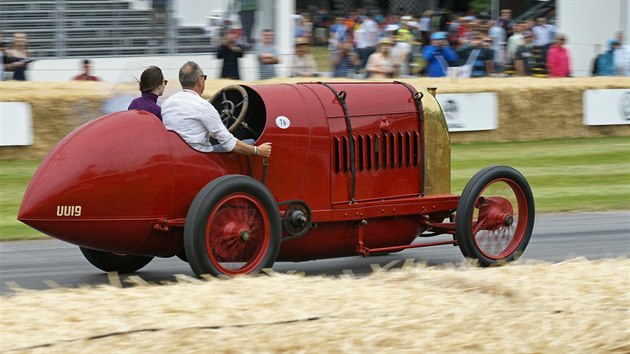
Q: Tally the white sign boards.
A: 3